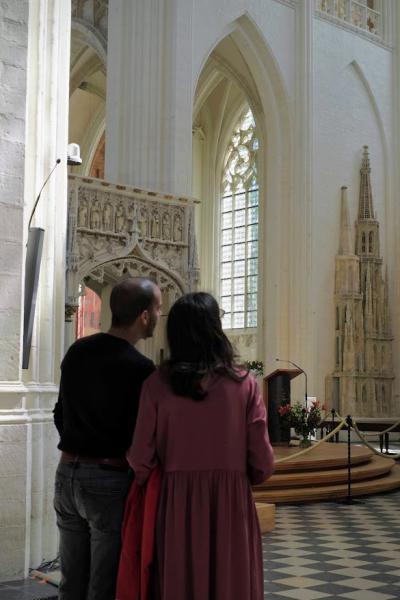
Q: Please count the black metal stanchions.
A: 2